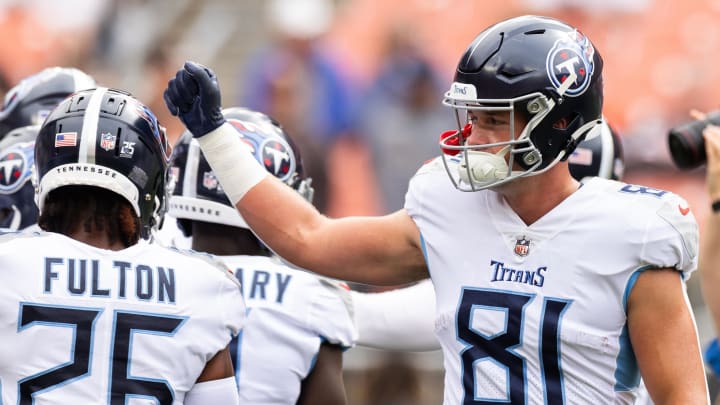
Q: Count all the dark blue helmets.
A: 6